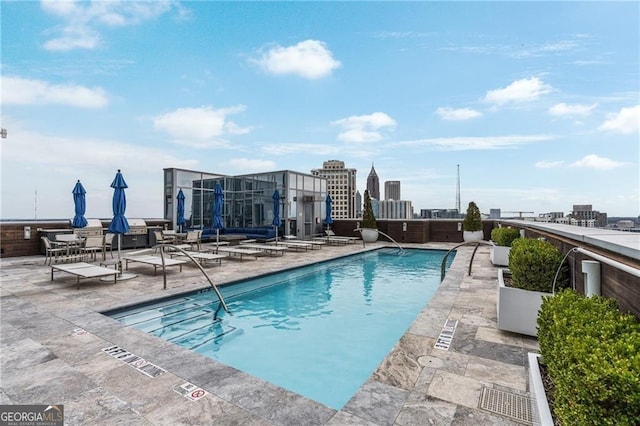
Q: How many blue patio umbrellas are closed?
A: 6